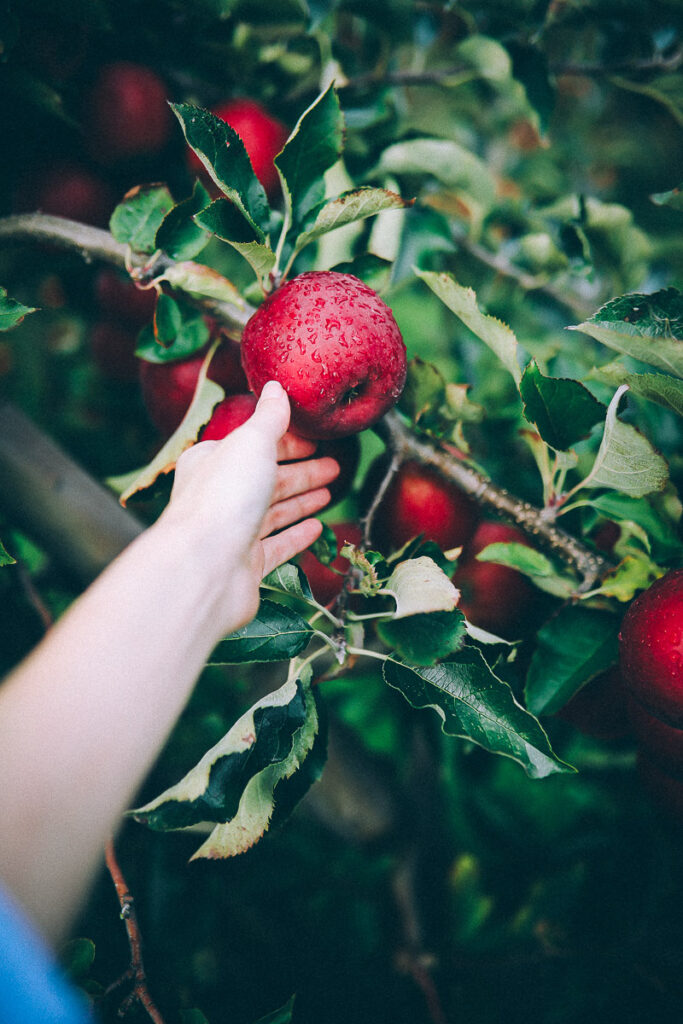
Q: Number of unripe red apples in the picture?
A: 0